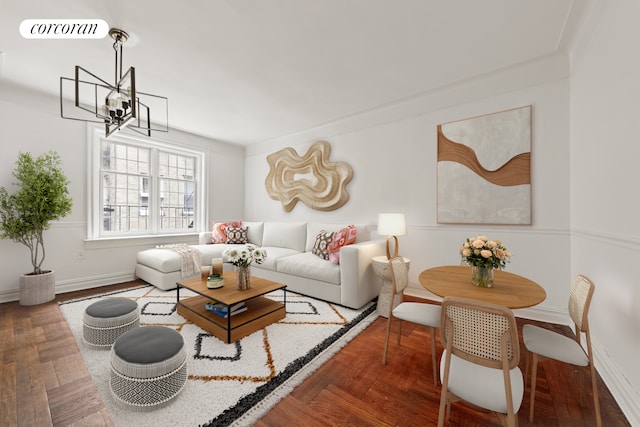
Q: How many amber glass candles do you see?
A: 2